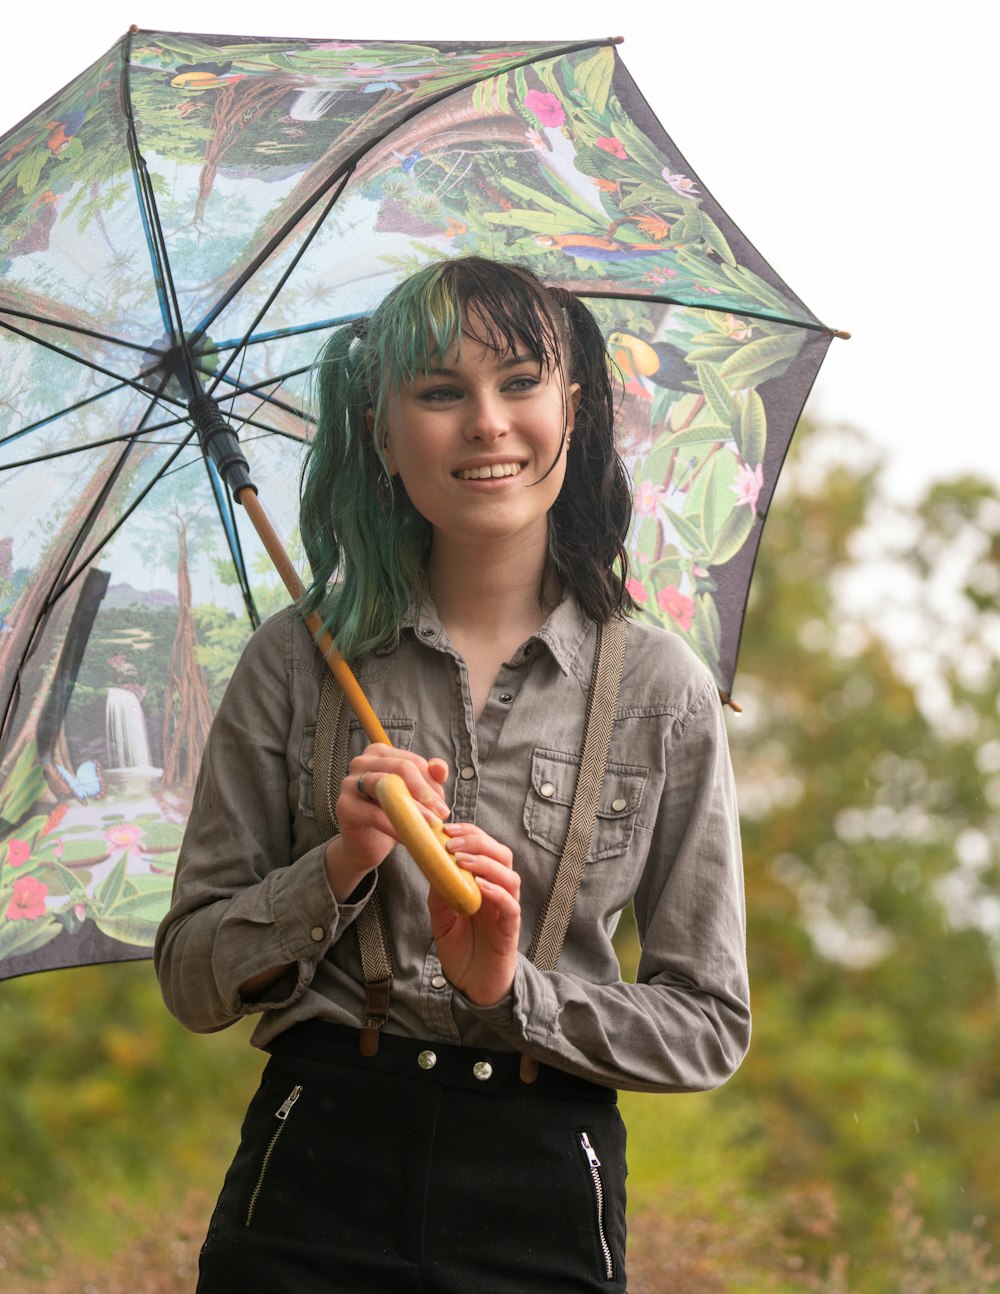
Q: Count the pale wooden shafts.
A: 1